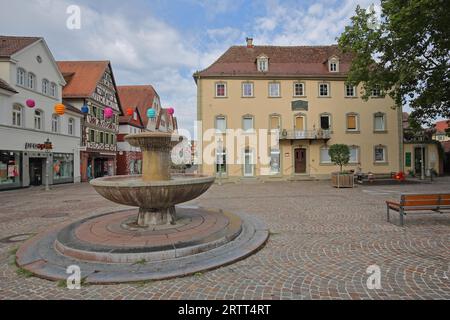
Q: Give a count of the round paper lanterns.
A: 7